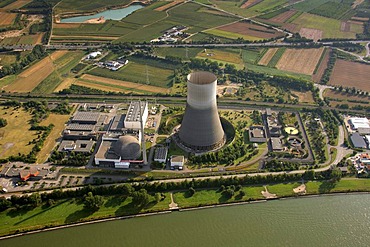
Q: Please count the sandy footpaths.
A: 3